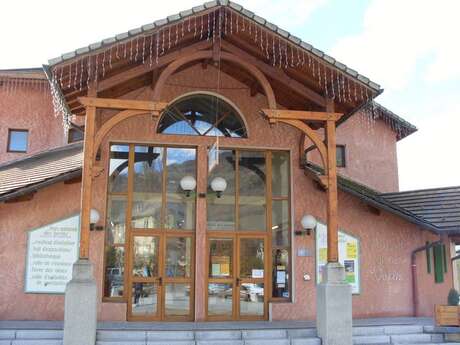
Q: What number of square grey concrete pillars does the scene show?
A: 2